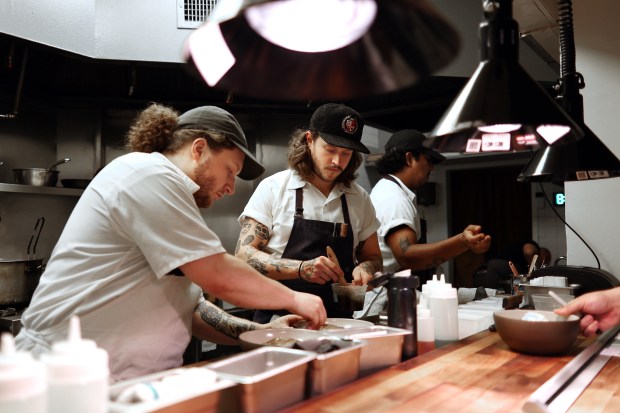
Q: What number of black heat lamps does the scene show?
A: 3